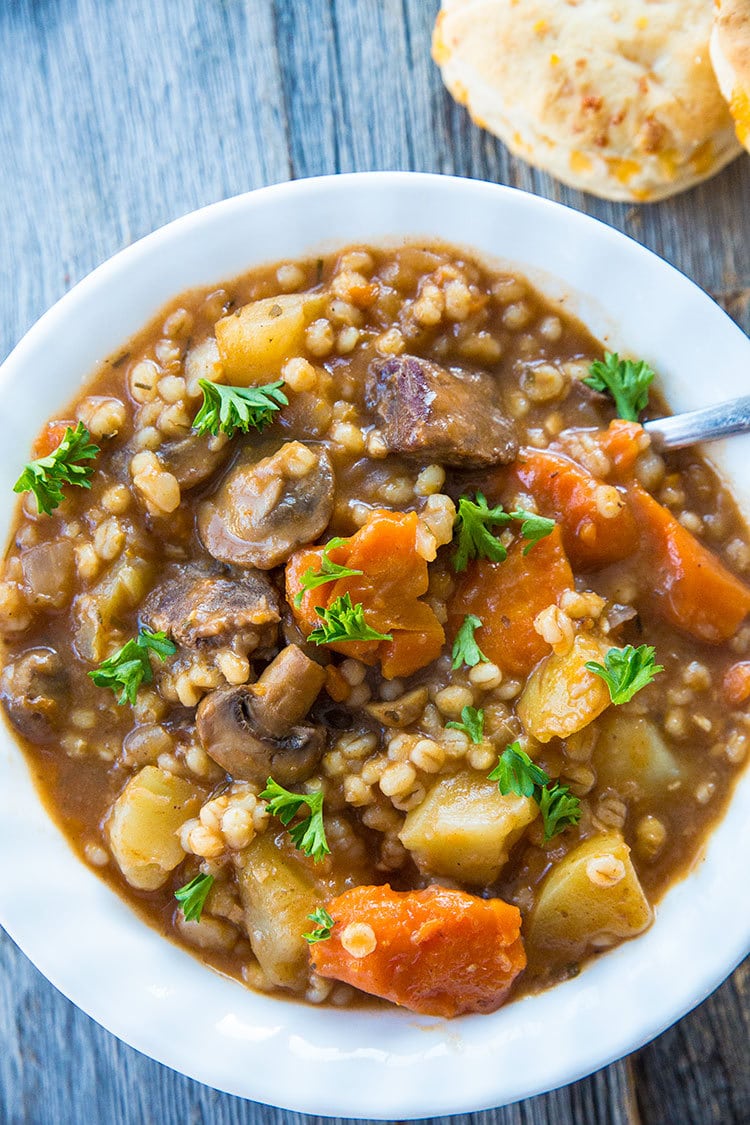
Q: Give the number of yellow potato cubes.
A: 7